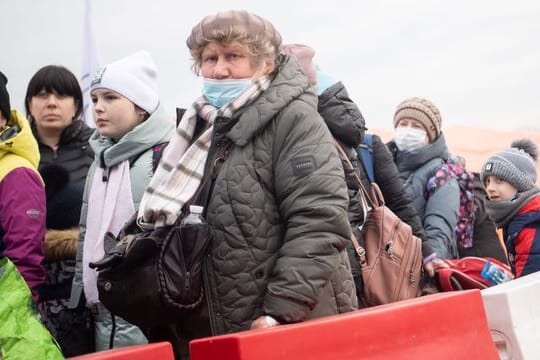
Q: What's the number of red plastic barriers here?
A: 2